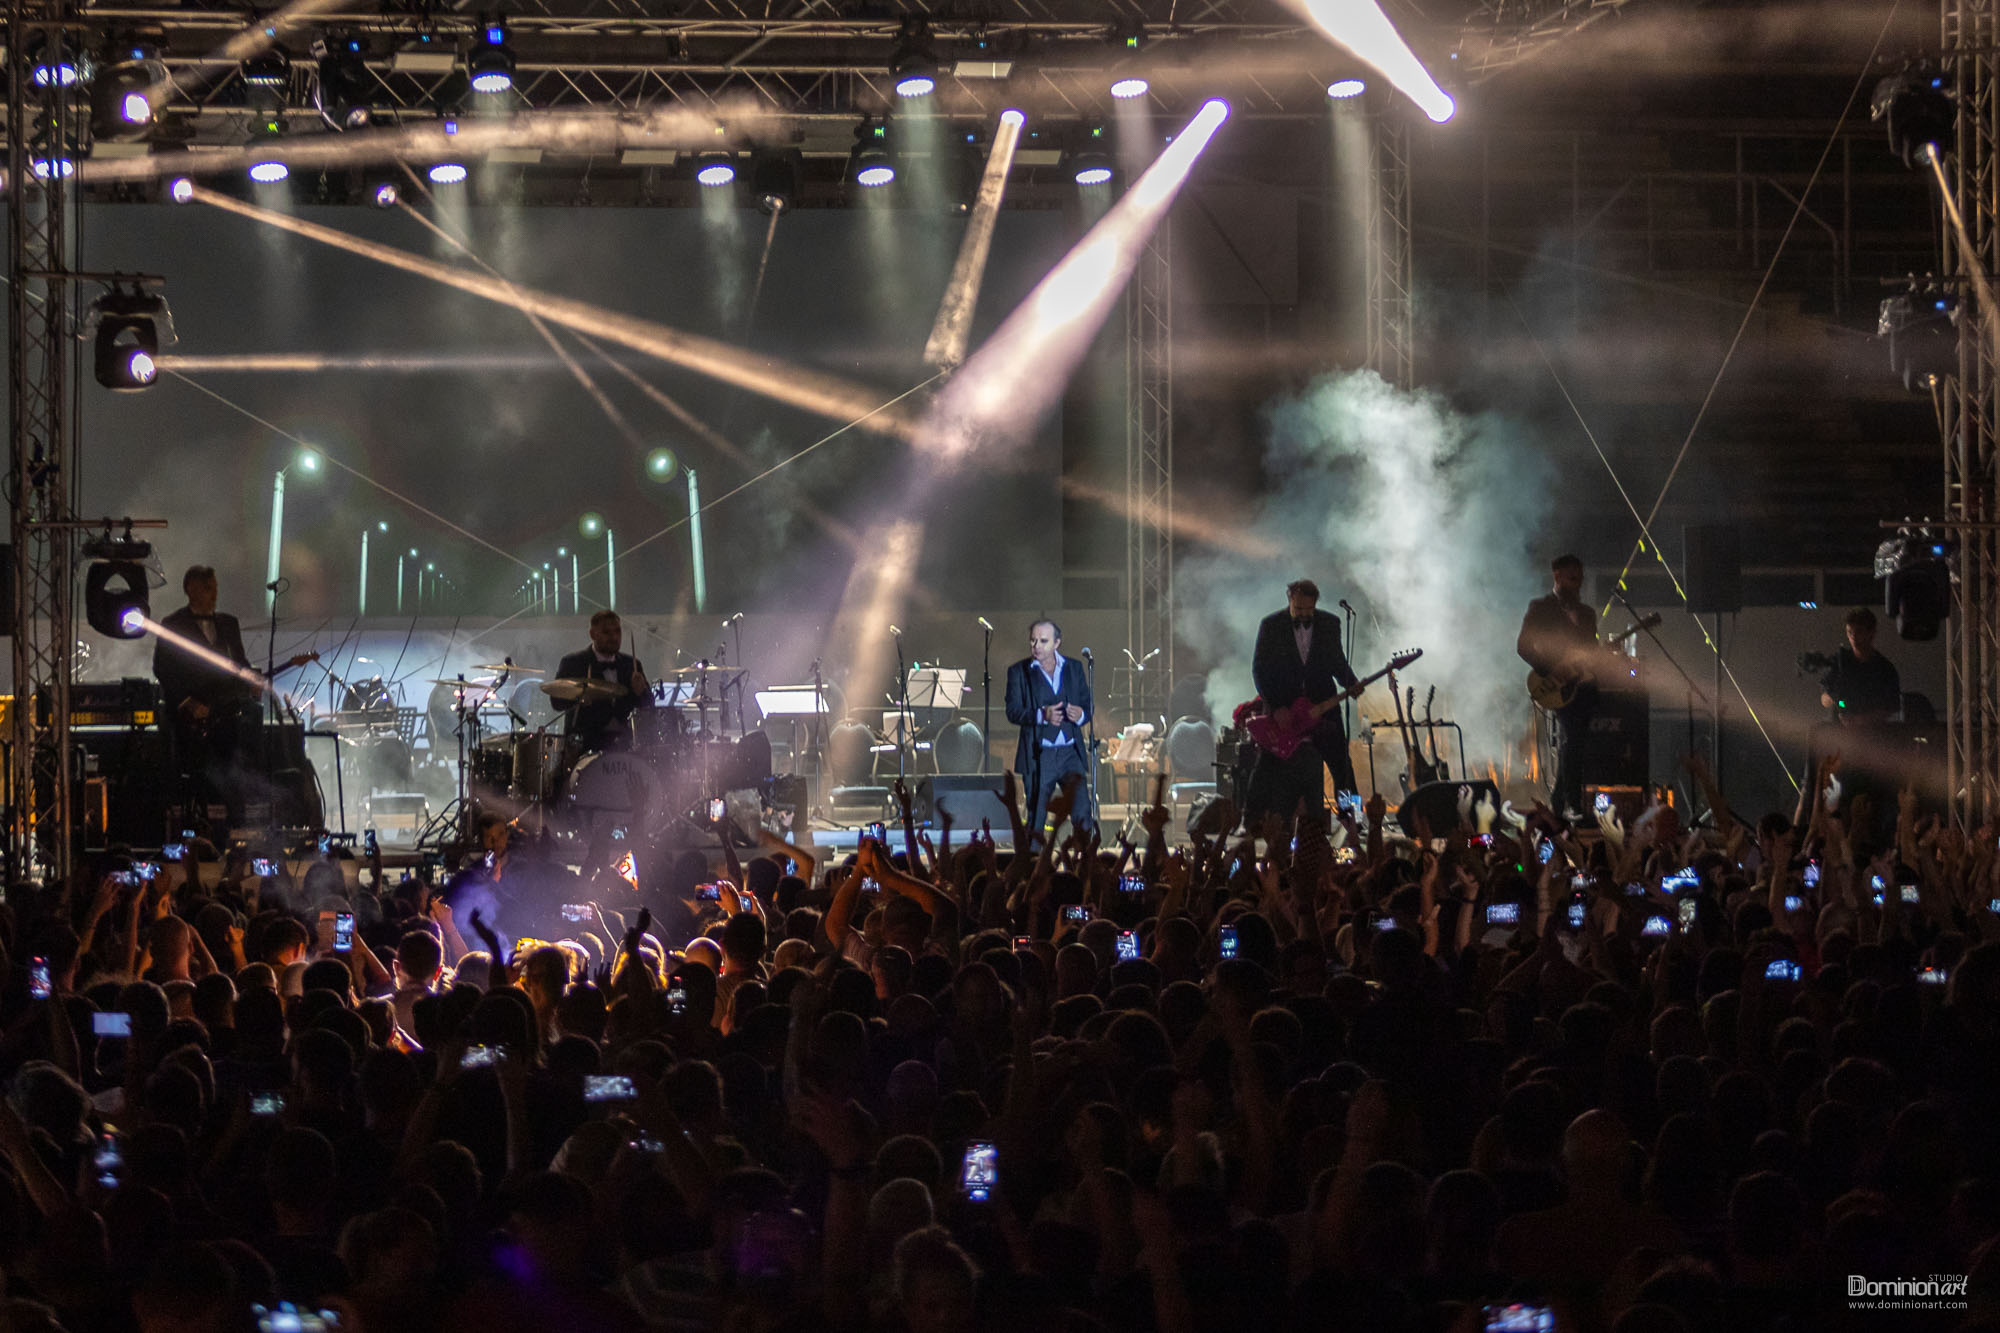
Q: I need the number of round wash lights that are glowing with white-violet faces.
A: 11